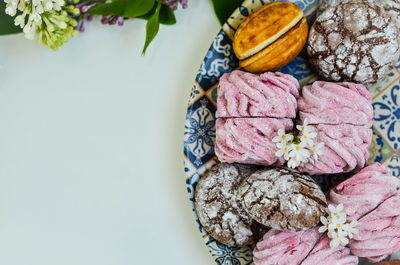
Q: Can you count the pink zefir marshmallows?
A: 4